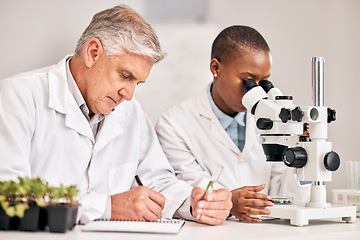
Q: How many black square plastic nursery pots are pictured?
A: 3